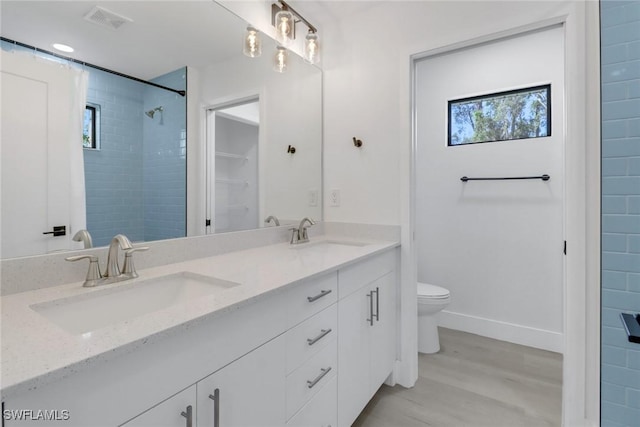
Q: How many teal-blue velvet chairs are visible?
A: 0